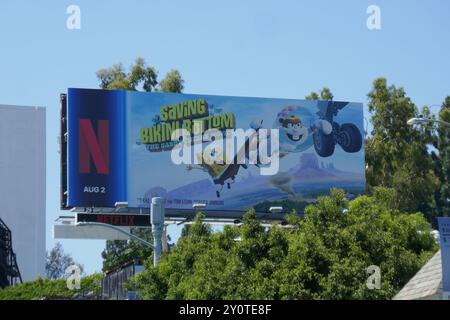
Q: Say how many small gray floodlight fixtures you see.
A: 3